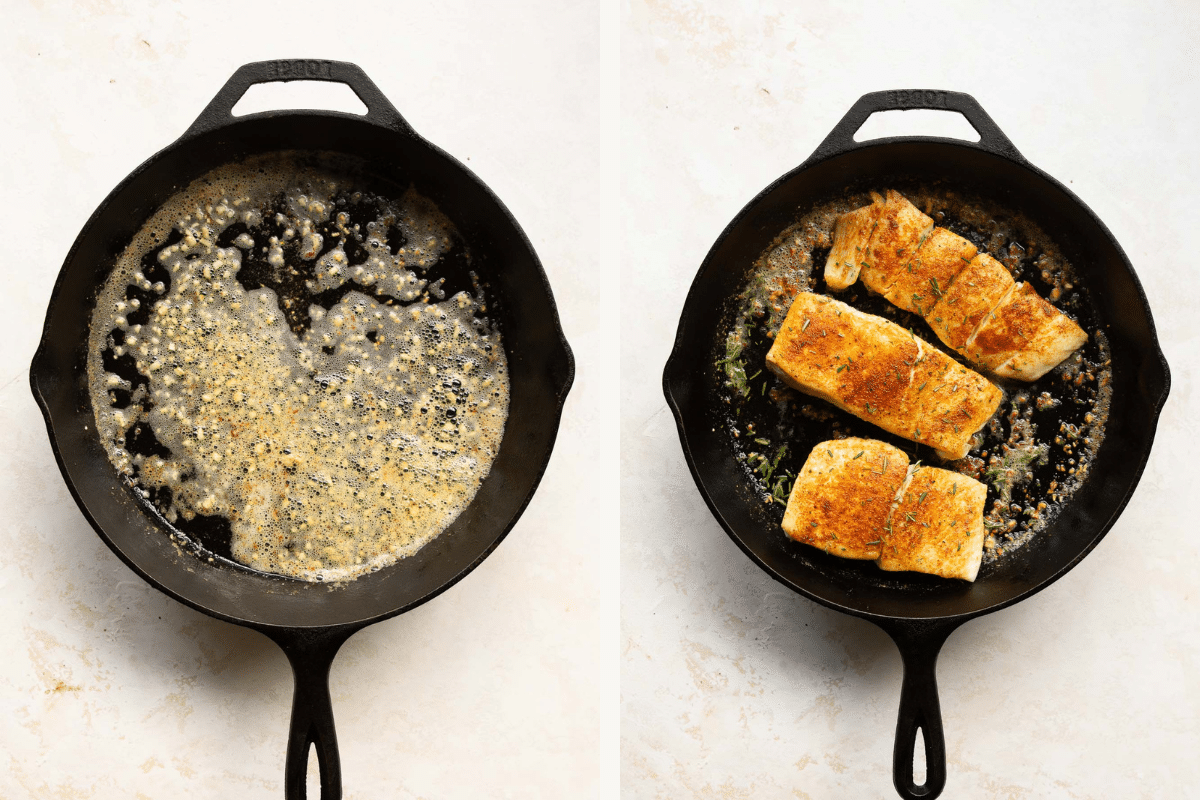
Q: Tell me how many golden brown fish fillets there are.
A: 3